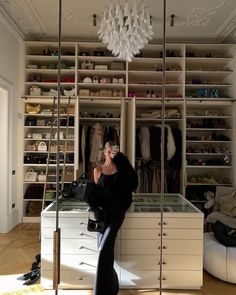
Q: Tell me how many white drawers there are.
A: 10